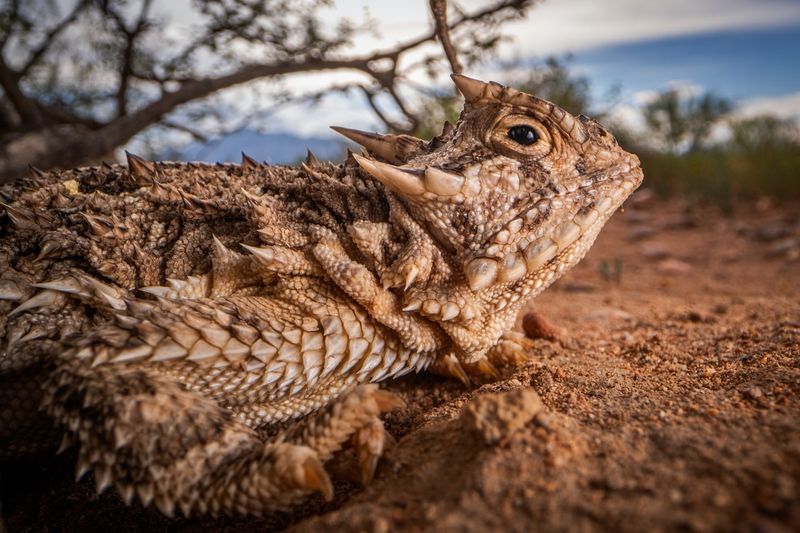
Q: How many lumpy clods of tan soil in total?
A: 1